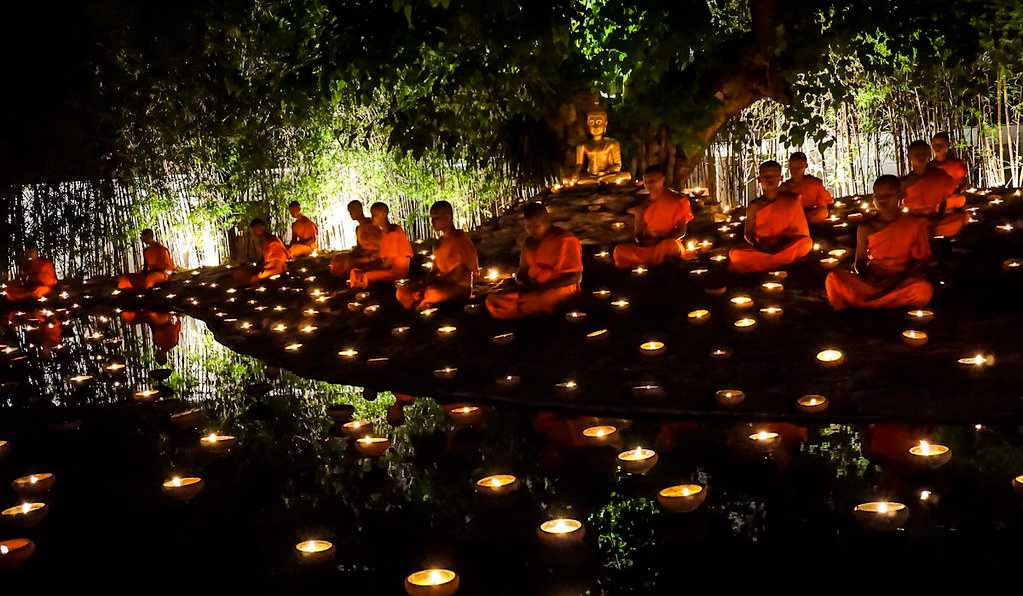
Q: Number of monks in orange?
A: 14